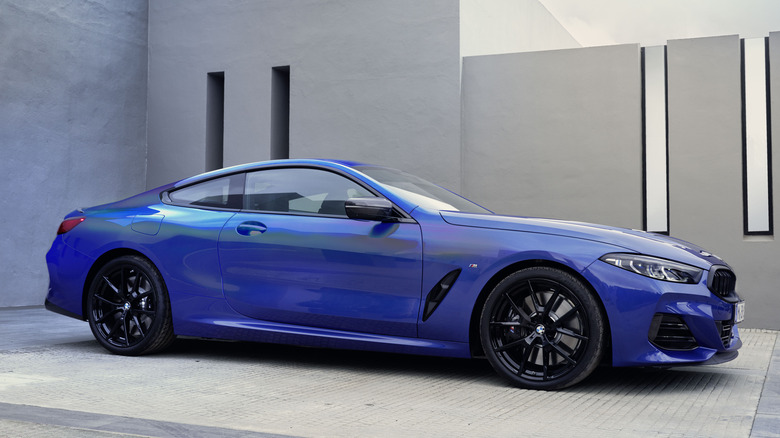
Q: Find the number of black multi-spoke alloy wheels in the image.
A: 2